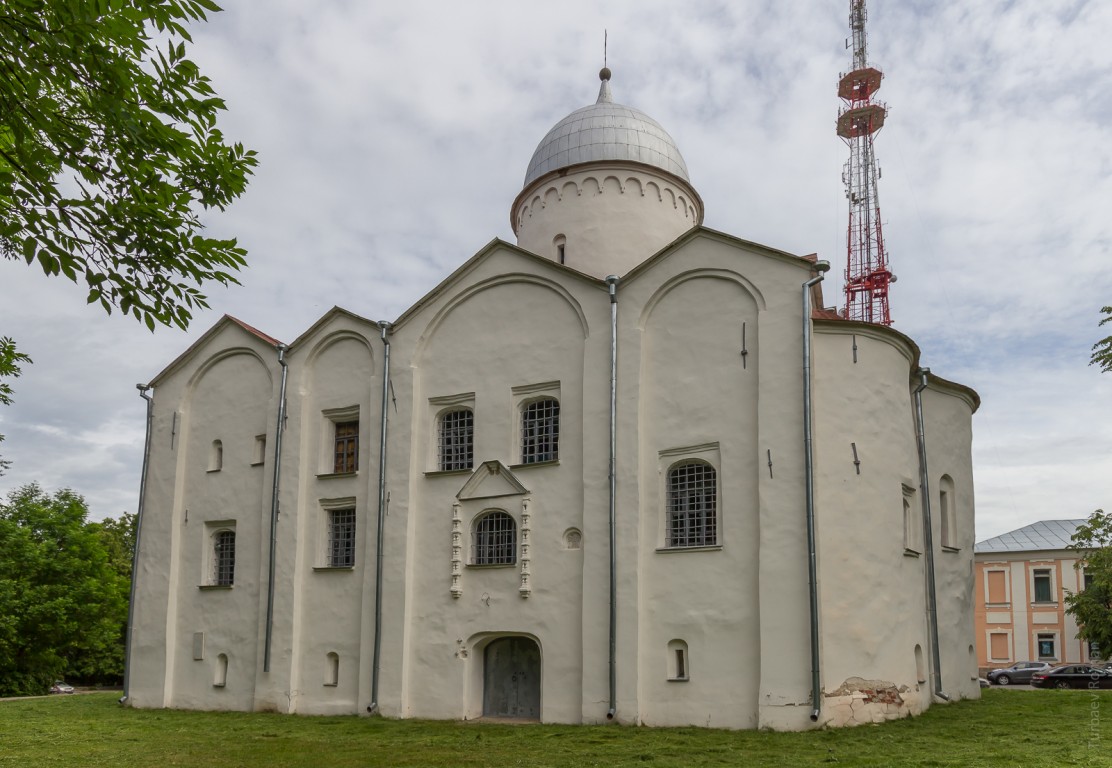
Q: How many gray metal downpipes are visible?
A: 6